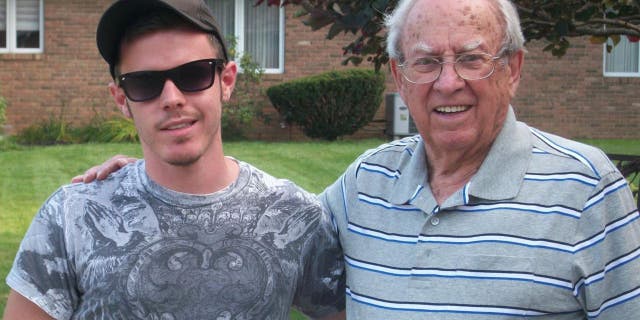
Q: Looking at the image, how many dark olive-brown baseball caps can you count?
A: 1